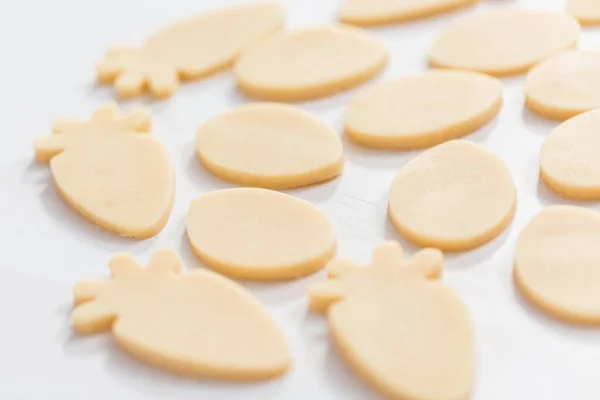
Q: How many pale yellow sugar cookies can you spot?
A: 15